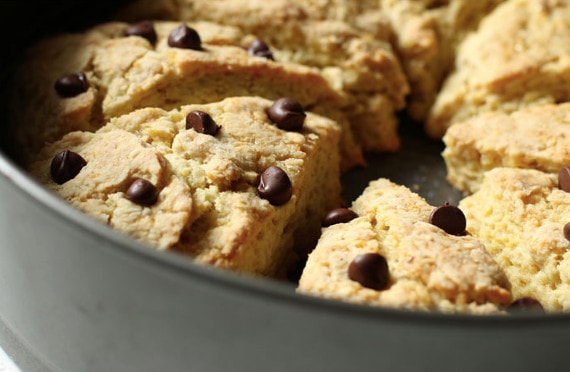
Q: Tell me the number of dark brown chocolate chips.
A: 15